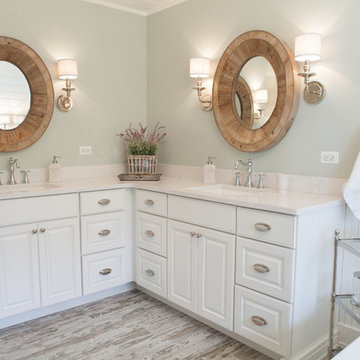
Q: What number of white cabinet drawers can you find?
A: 9